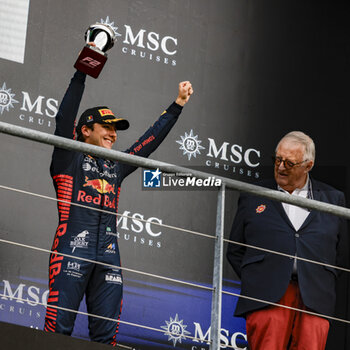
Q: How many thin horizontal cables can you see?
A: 3